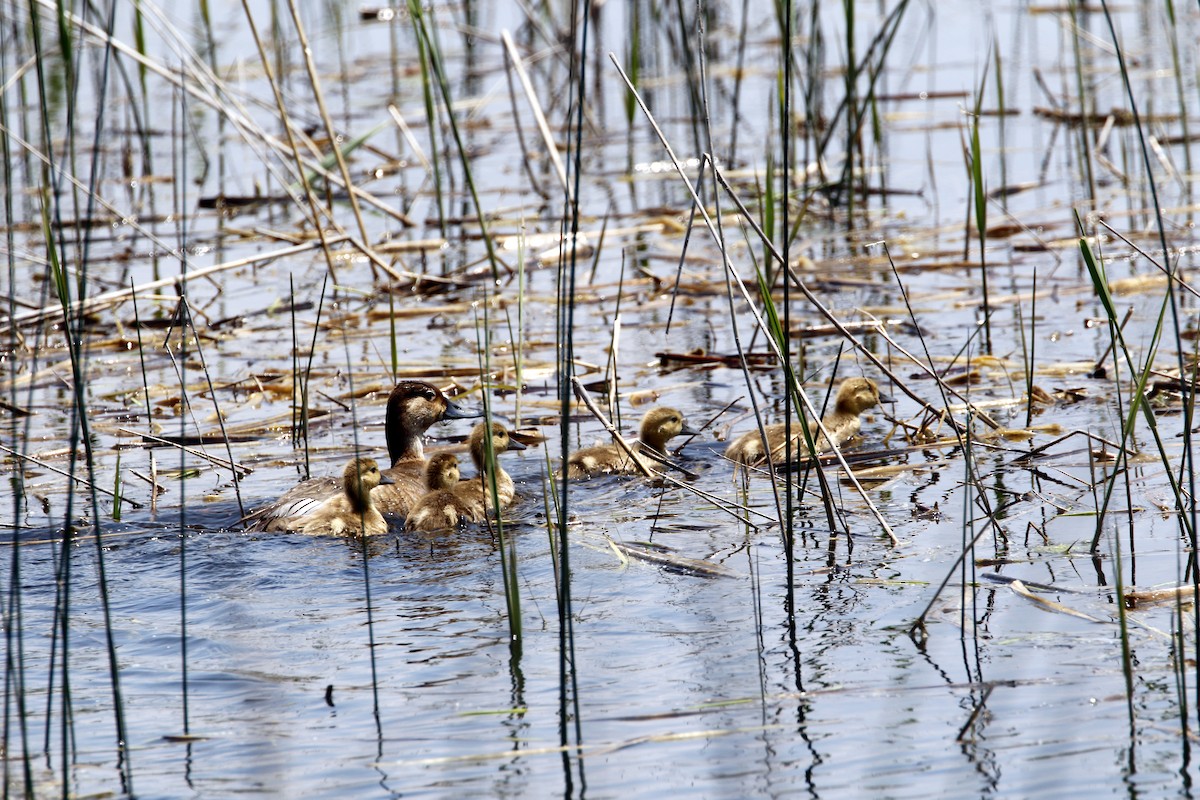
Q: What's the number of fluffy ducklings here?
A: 5